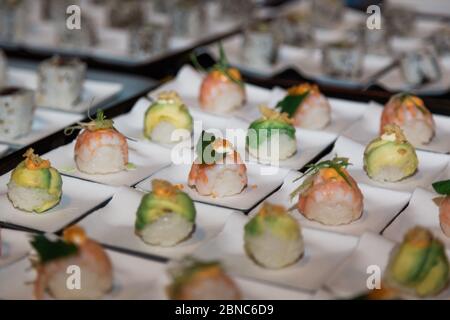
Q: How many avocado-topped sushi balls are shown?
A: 7